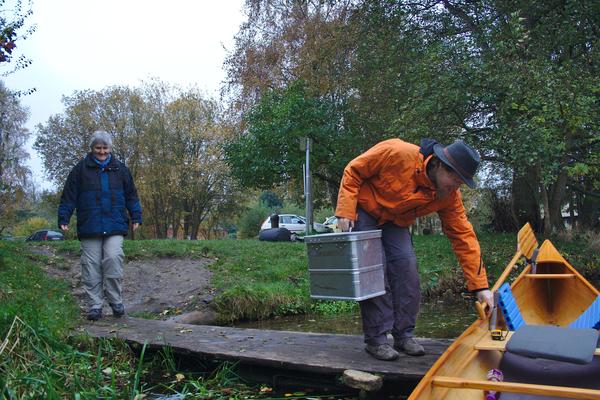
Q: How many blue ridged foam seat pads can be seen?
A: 2